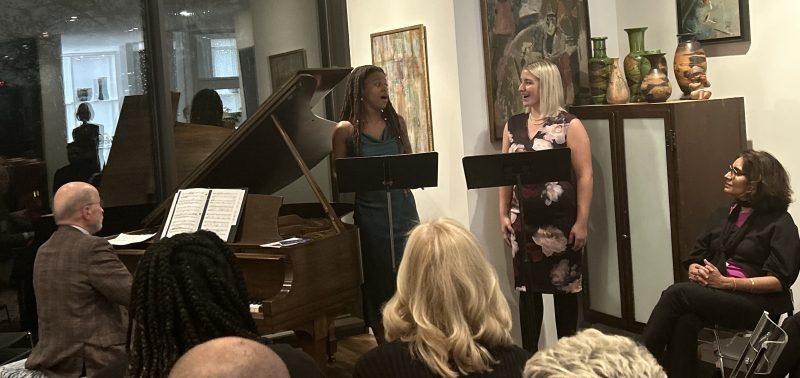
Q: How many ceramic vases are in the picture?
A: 6